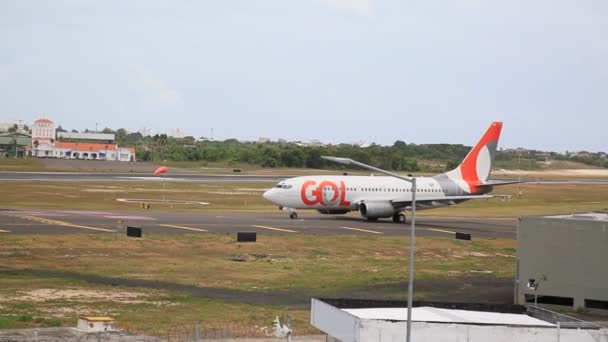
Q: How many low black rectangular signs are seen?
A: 3